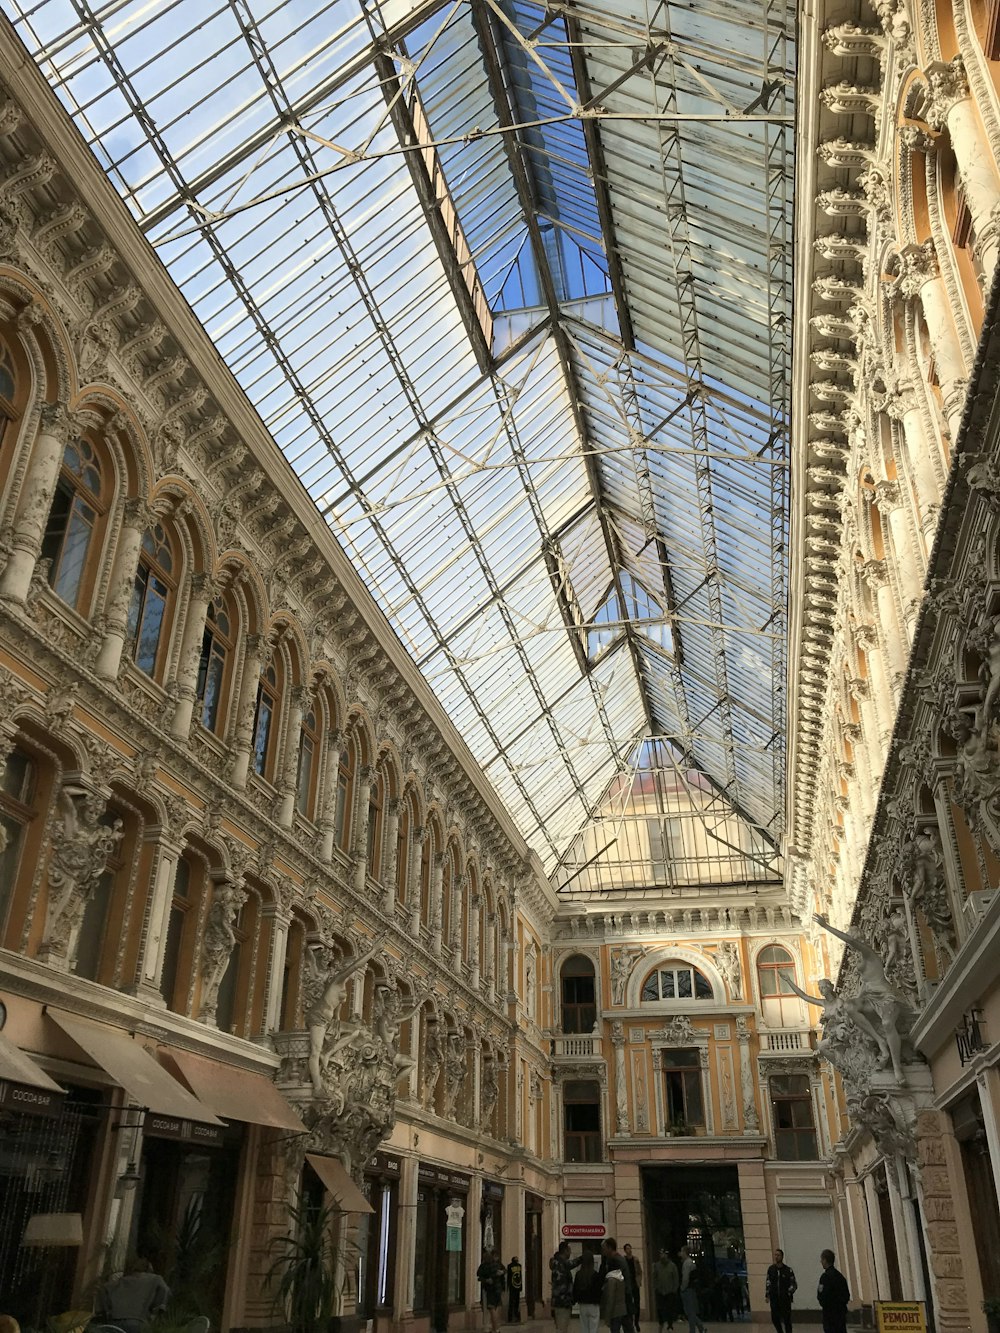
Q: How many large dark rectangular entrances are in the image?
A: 1